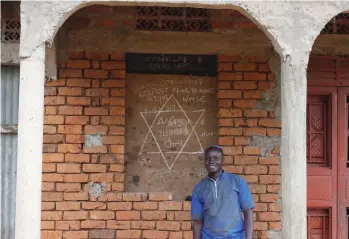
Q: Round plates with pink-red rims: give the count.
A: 0